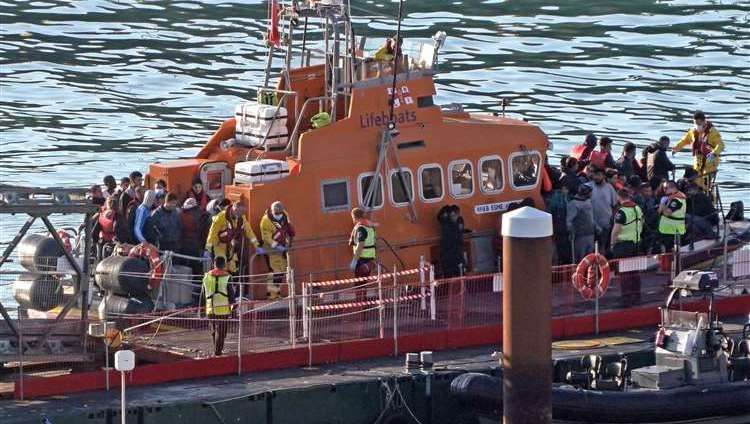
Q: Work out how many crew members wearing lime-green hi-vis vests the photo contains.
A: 4